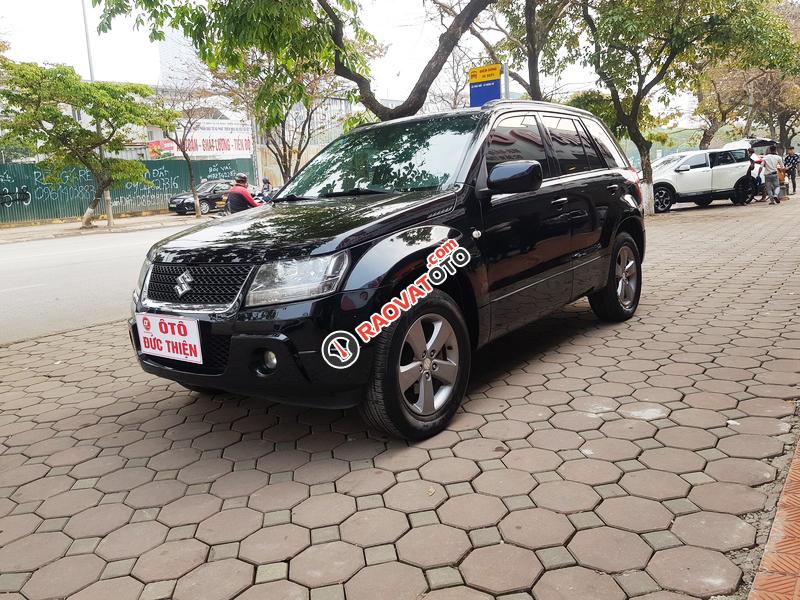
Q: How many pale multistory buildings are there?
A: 1